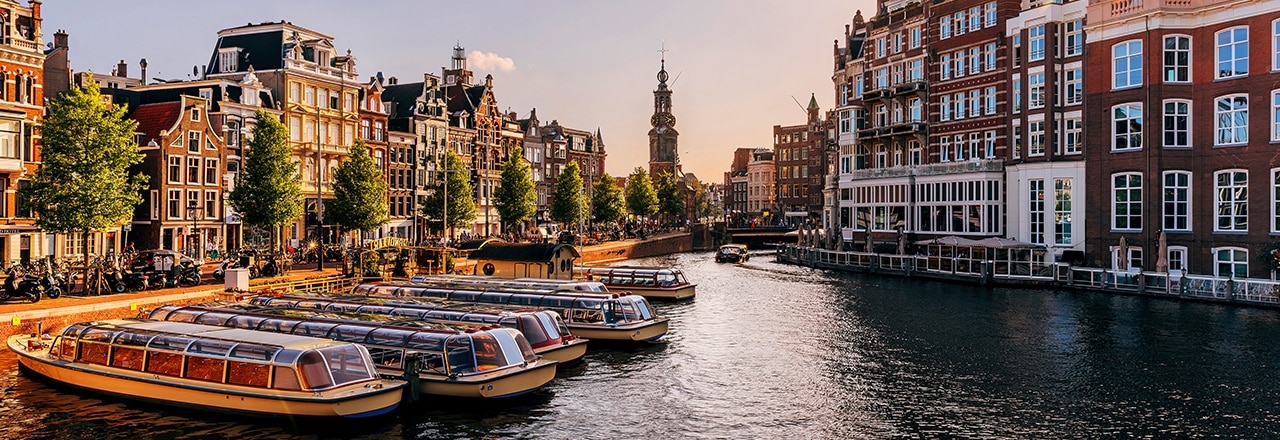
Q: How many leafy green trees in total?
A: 9